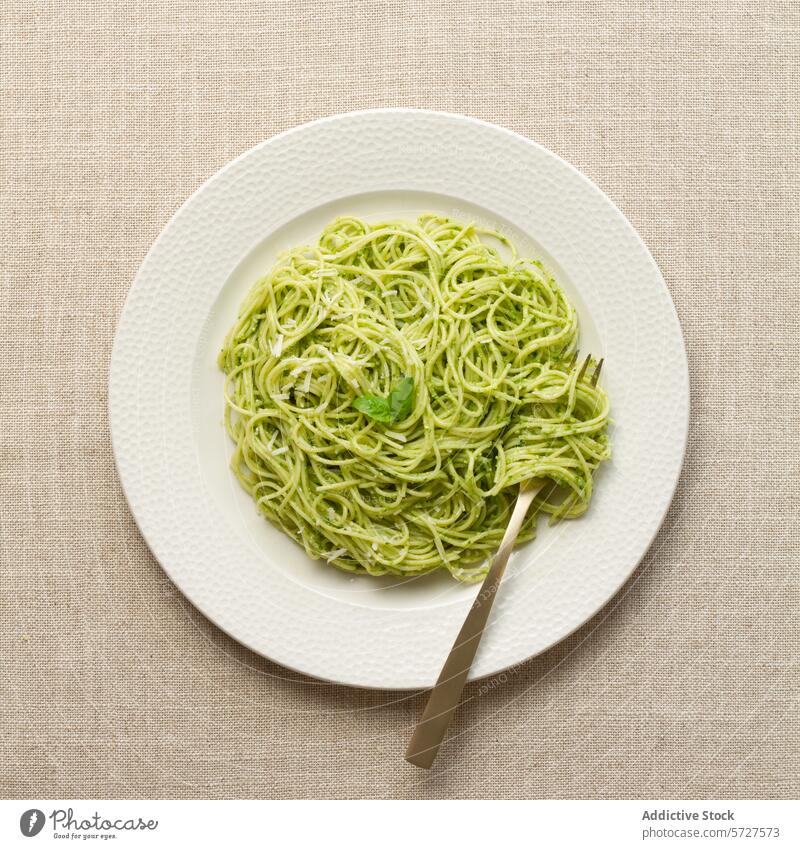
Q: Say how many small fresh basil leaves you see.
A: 2